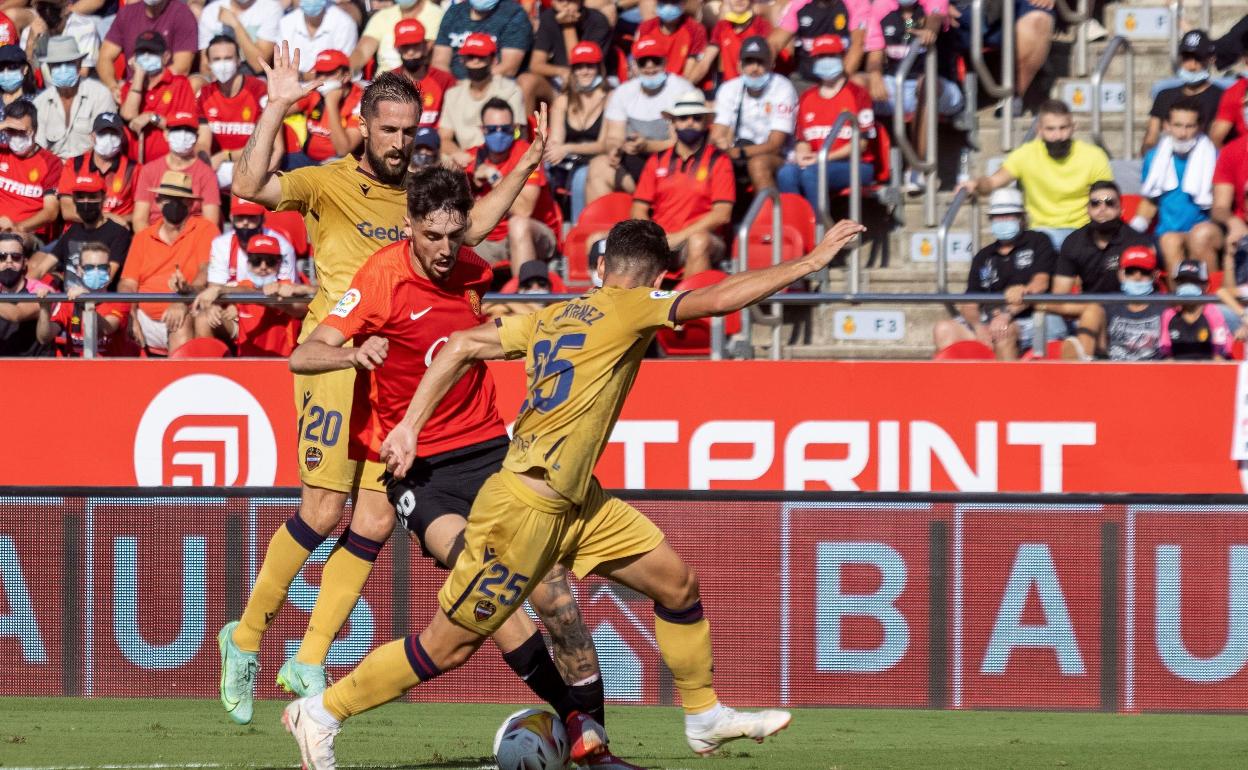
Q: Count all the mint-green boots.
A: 2